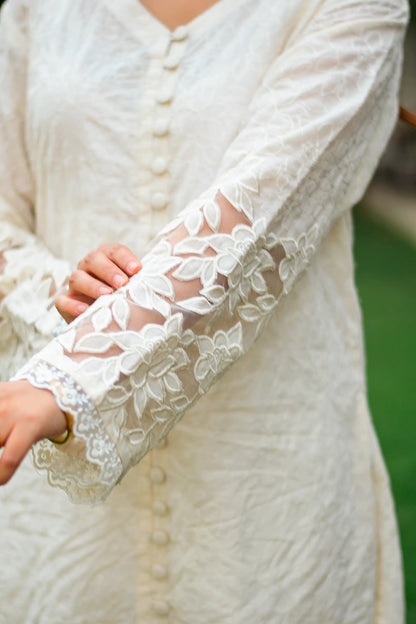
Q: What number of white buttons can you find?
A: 12